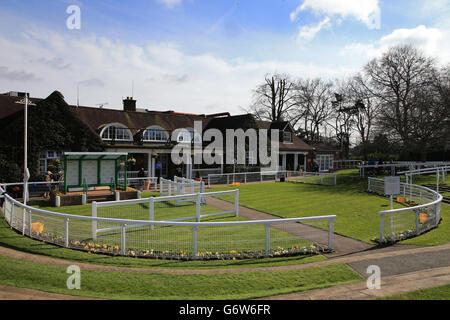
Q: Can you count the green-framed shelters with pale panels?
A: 1